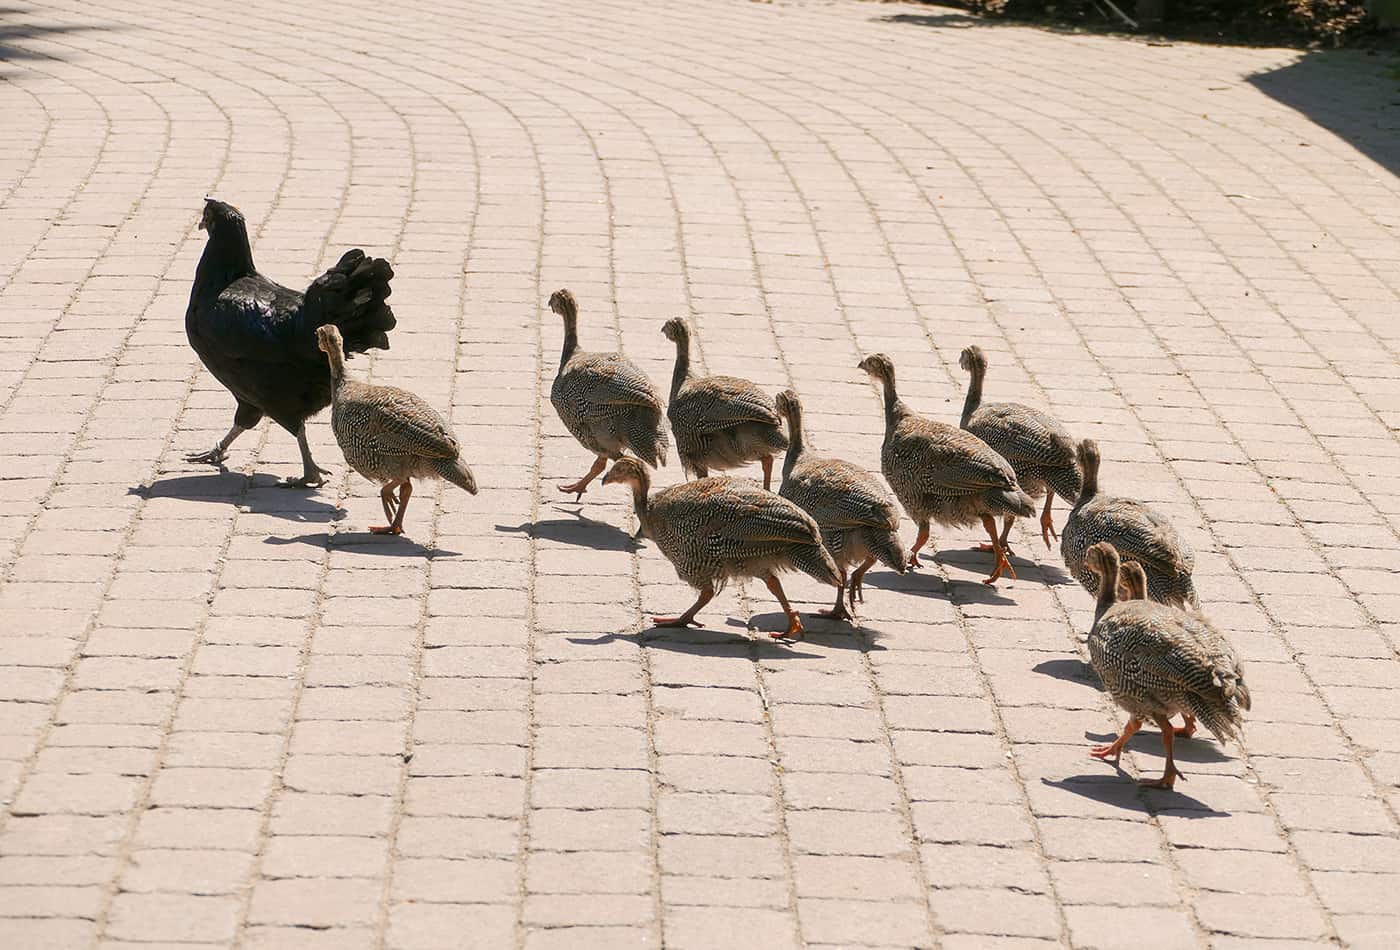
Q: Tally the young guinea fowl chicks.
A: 10